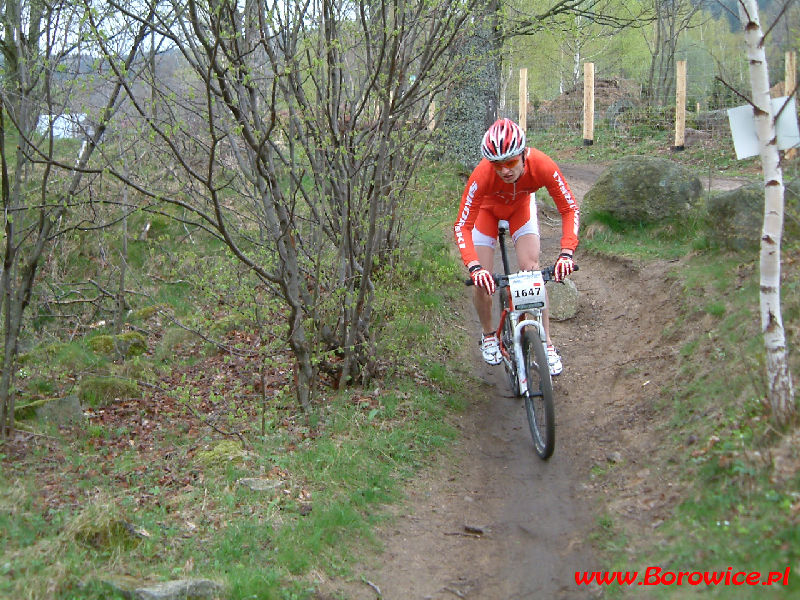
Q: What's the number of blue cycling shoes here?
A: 0